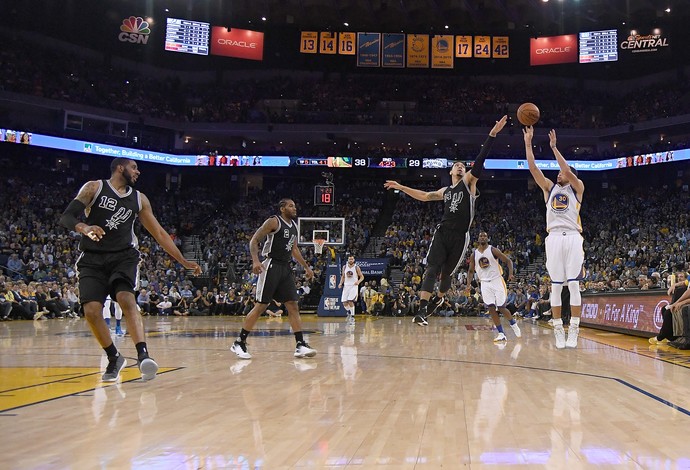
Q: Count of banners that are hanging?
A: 10